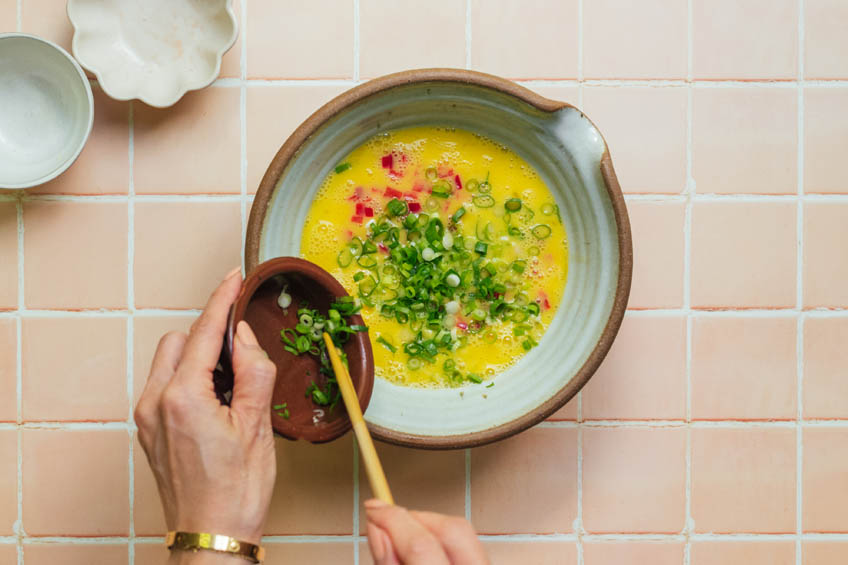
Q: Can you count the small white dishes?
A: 2